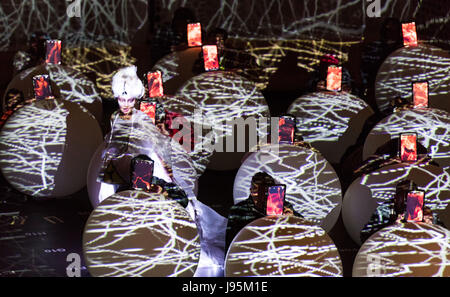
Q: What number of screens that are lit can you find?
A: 14